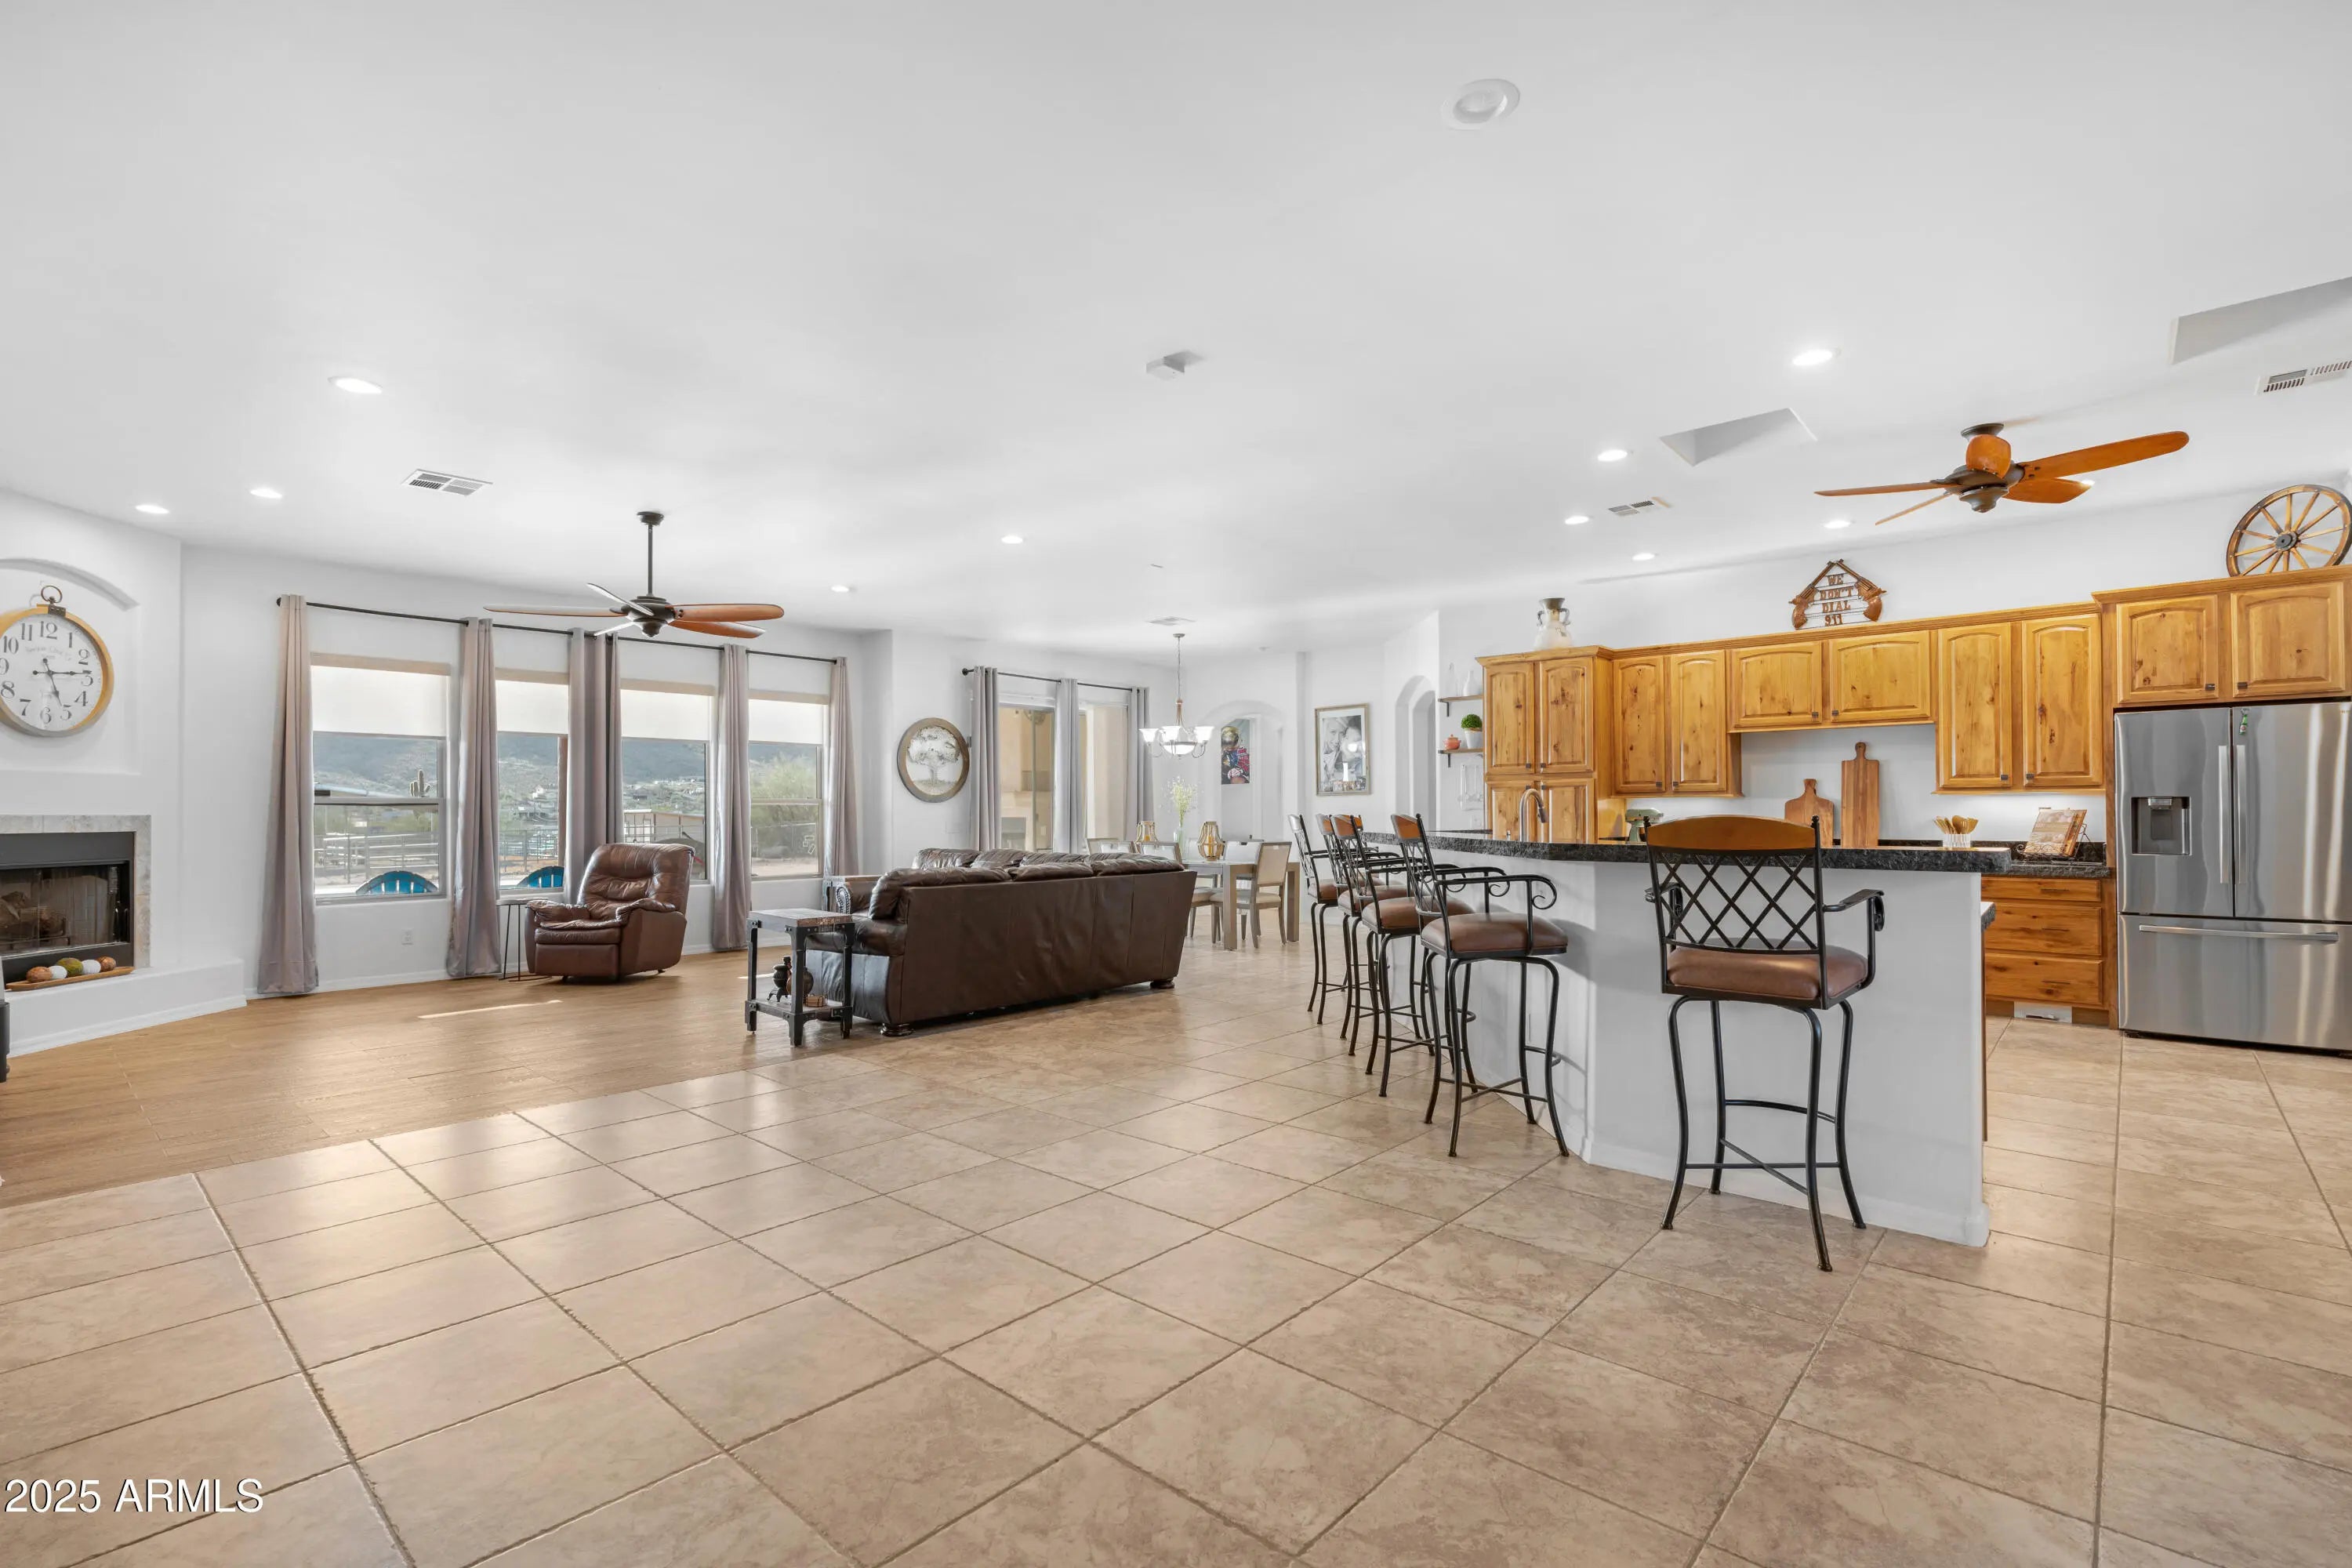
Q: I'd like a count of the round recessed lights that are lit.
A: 11